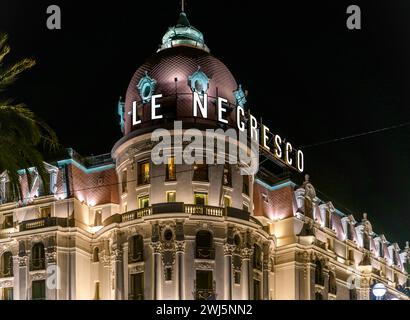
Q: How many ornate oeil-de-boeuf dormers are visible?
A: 4